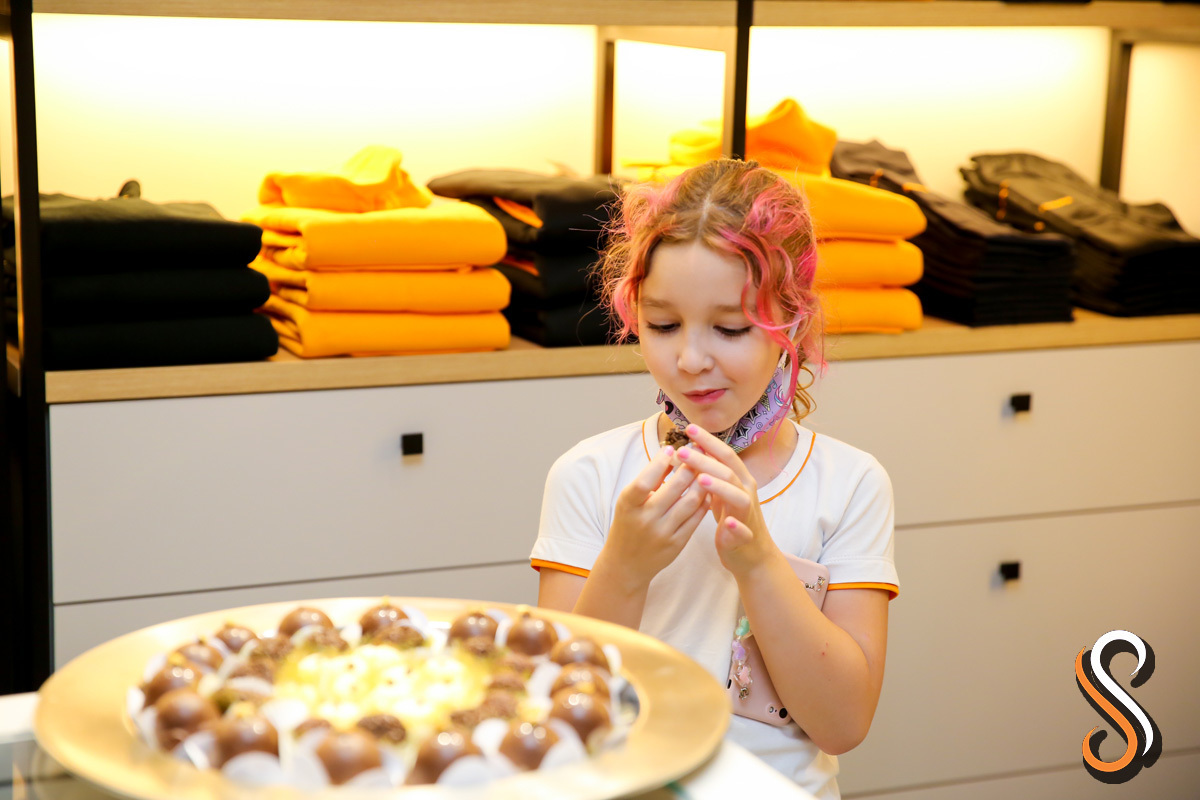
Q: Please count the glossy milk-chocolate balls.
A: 15